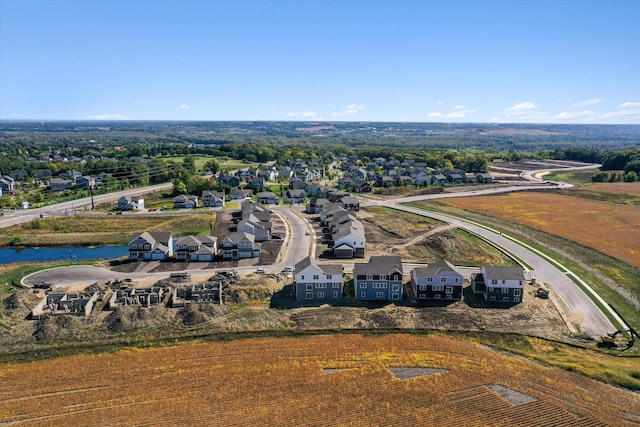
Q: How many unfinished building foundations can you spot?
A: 3